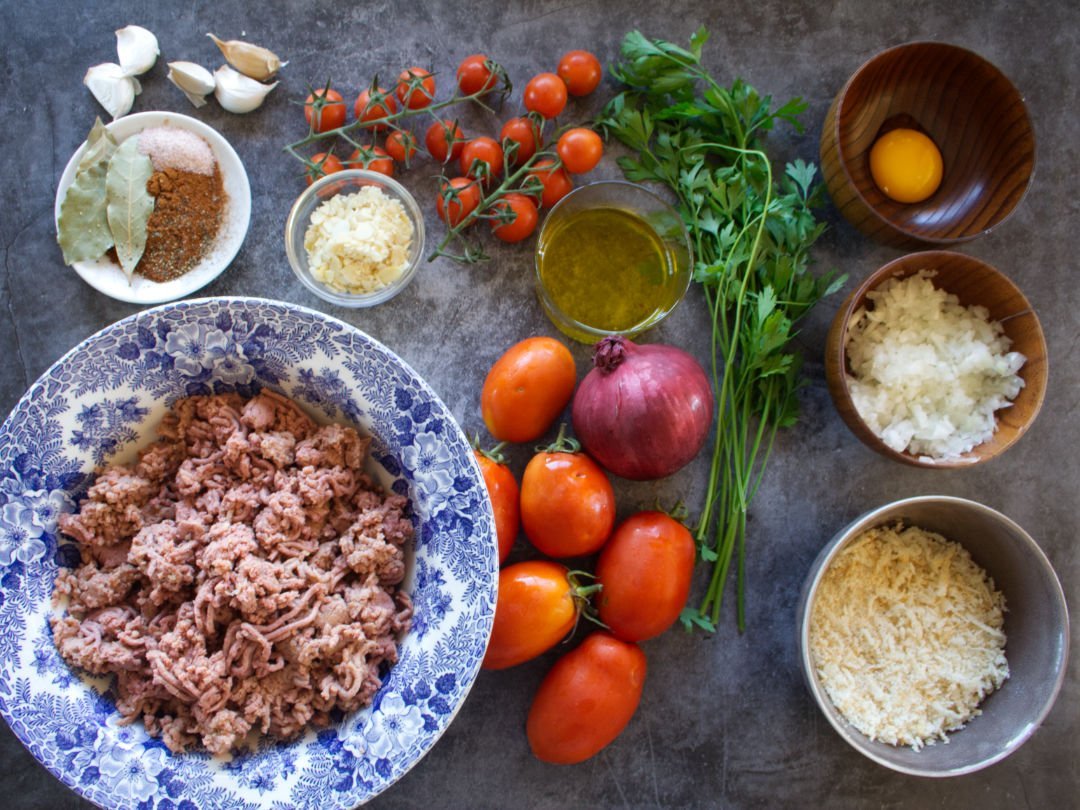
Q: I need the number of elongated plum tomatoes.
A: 6